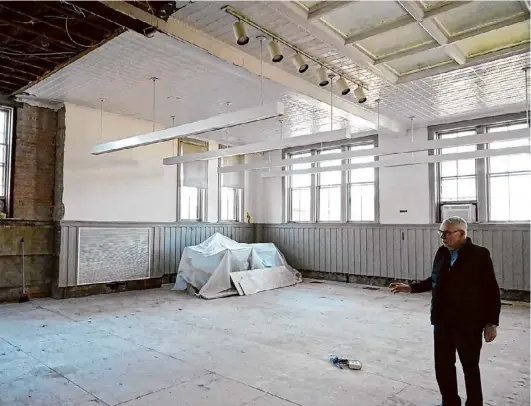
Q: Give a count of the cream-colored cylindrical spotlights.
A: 6